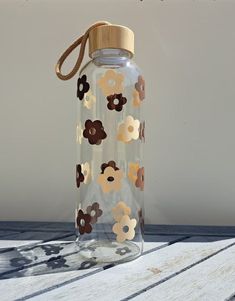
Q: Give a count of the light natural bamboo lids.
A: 1